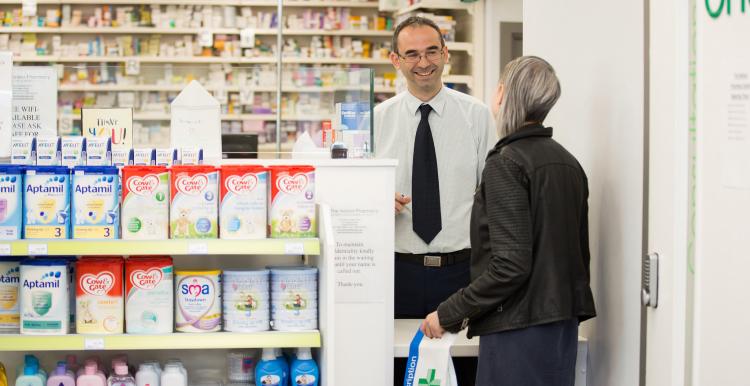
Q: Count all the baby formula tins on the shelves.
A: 14